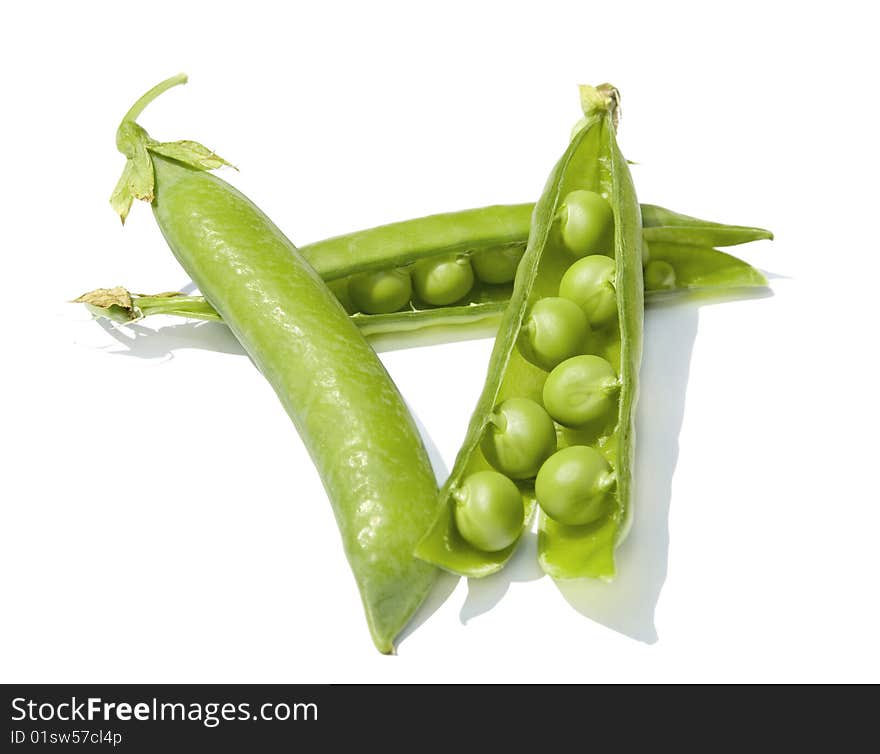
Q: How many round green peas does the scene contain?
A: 11